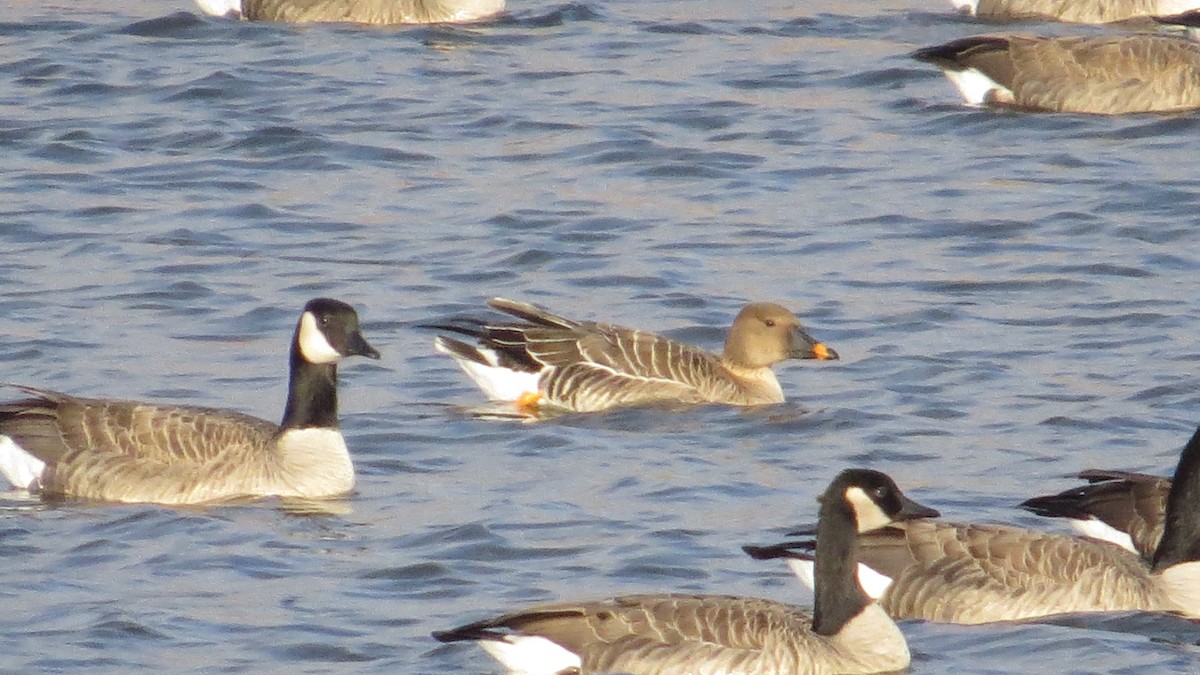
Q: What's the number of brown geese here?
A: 1